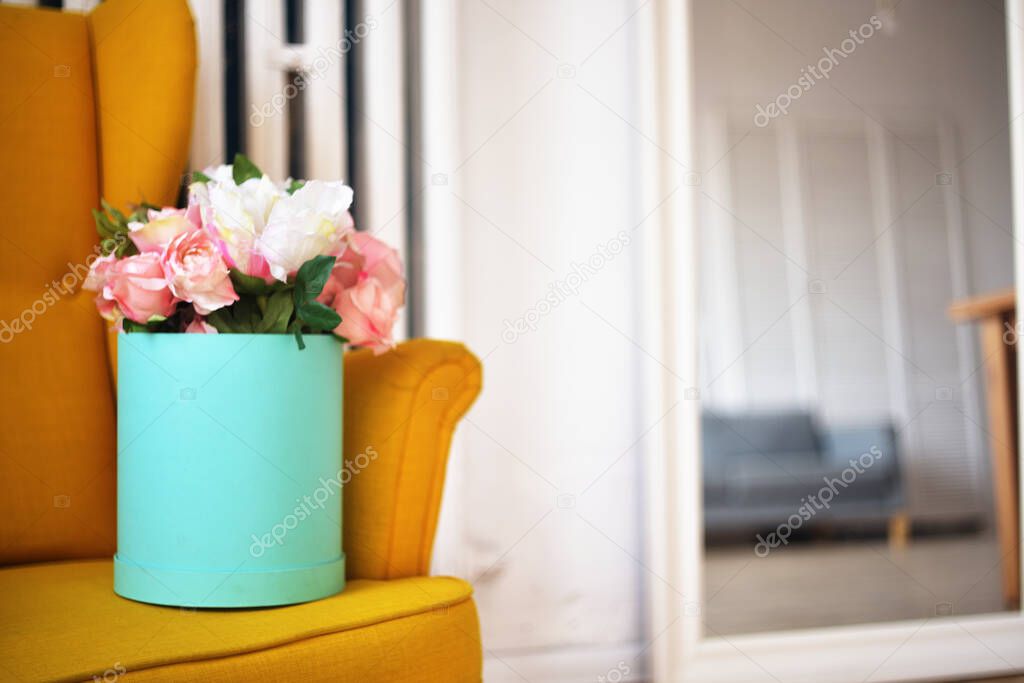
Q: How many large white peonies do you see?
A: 2